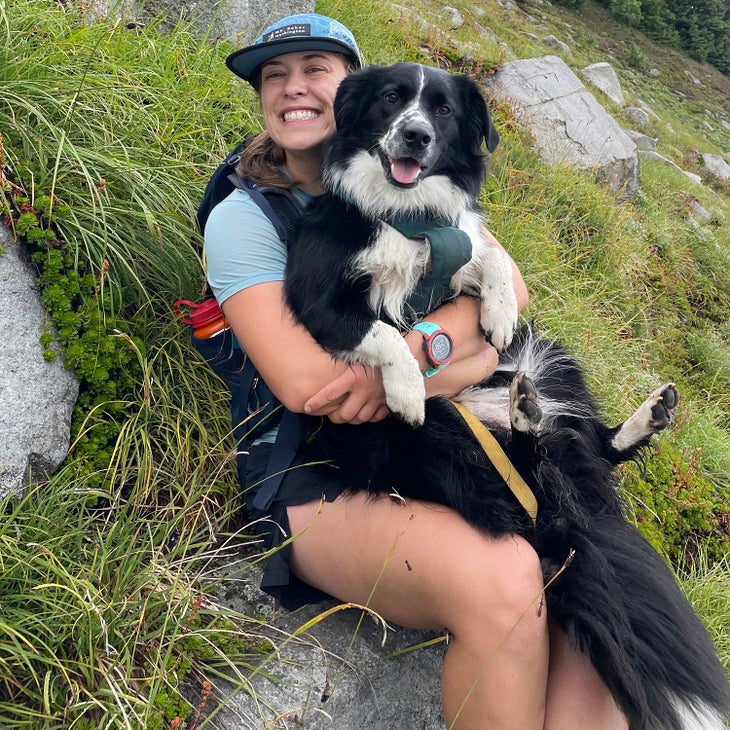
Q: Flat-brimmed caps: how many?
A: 1